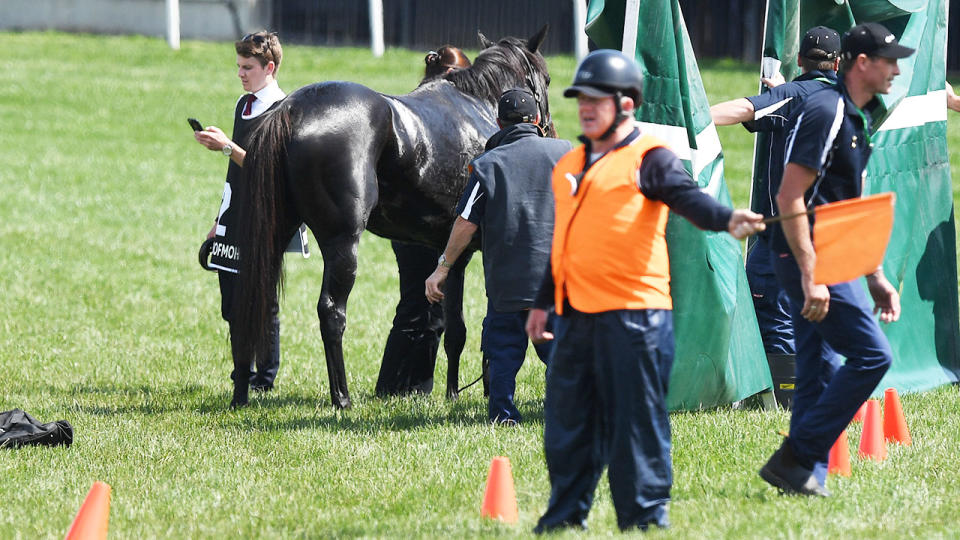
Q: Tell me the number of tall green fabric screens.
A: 2